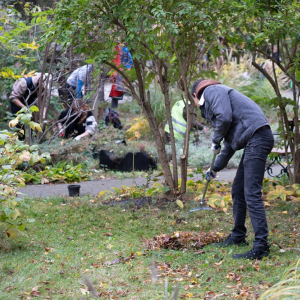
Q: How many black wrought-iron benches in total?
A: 1